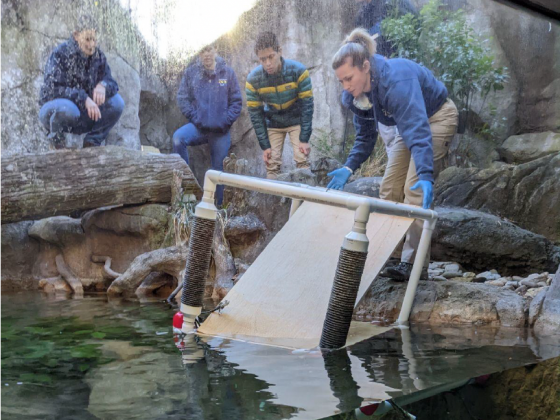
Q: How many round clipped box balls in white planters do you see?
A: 0